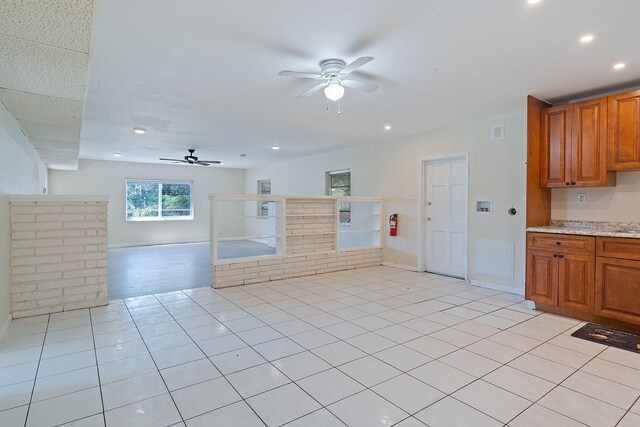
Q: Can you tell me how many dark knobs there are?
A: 5